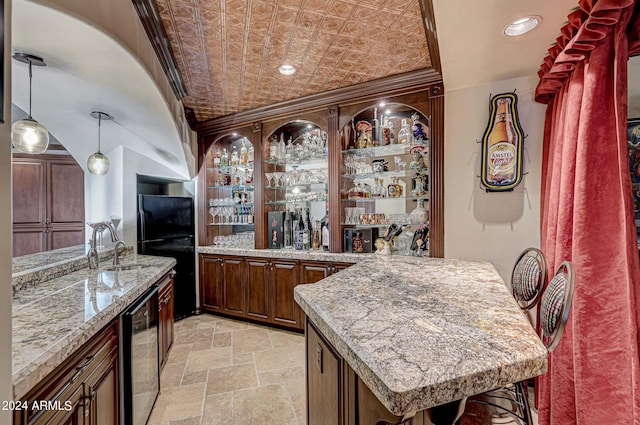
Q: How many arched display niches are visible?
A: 3